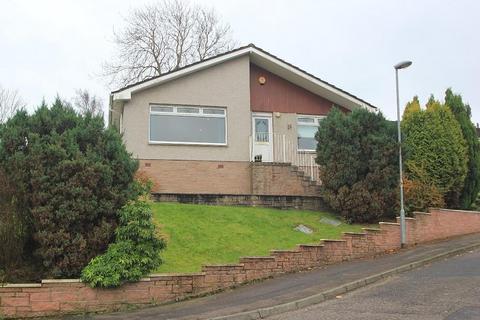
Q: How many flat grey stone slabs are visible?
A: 2